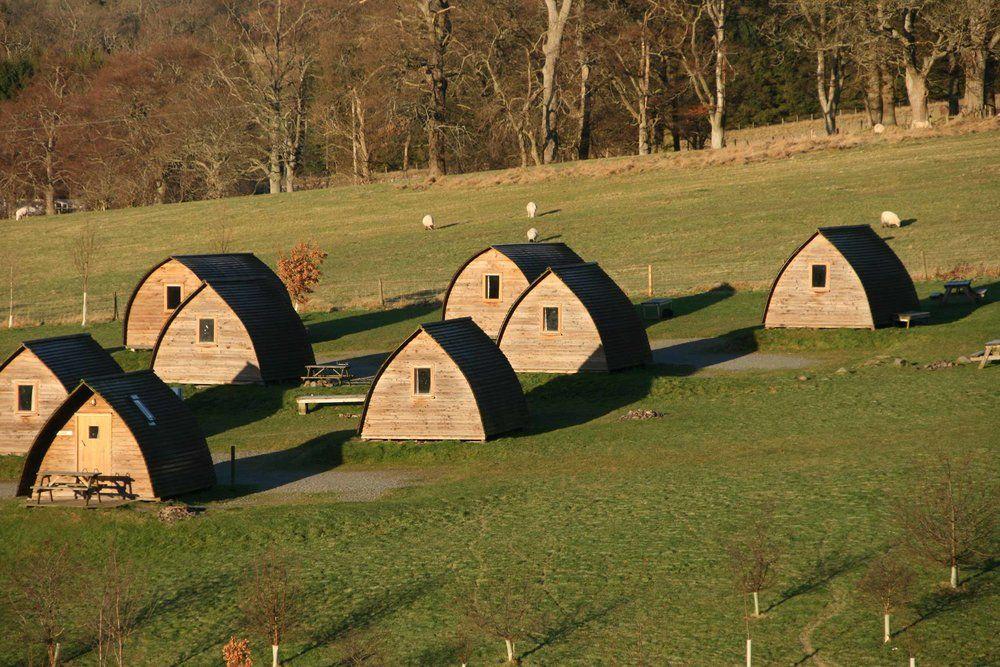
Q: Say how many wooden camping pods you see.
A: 8